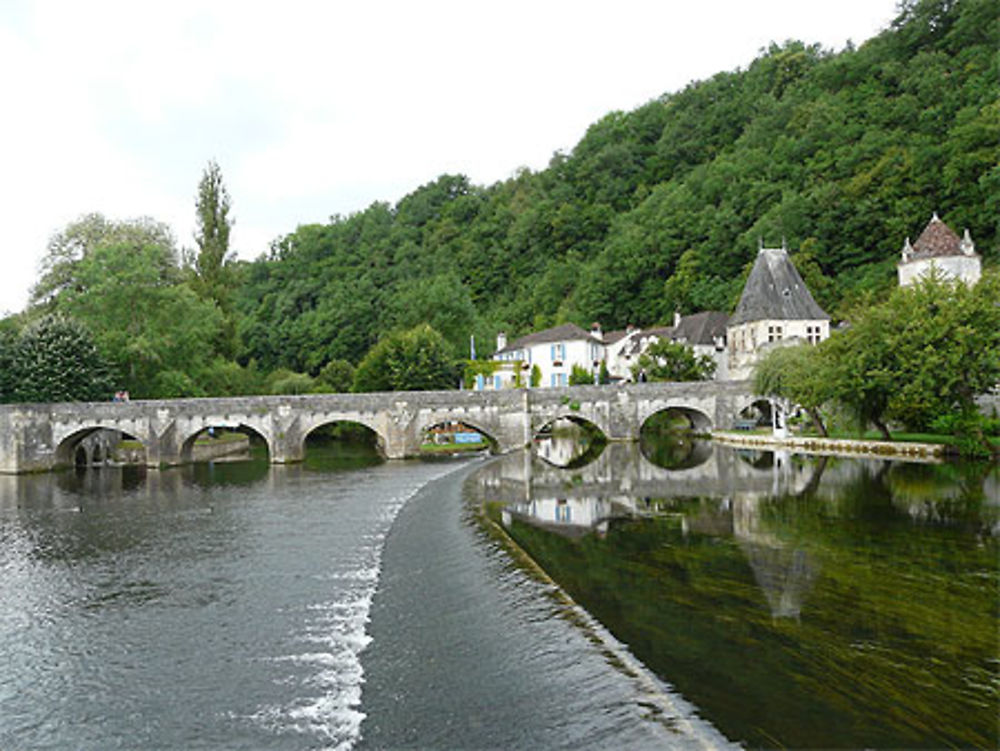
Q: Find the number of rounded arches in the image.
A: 7